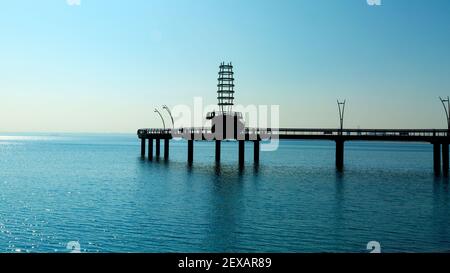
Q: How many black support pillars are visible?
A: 11